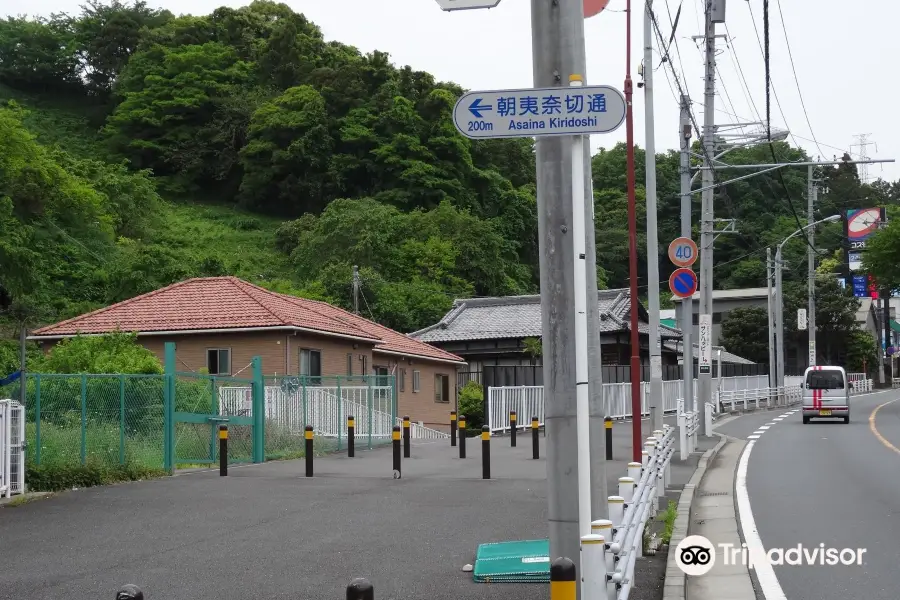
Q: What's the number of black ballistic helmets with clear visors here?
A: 0